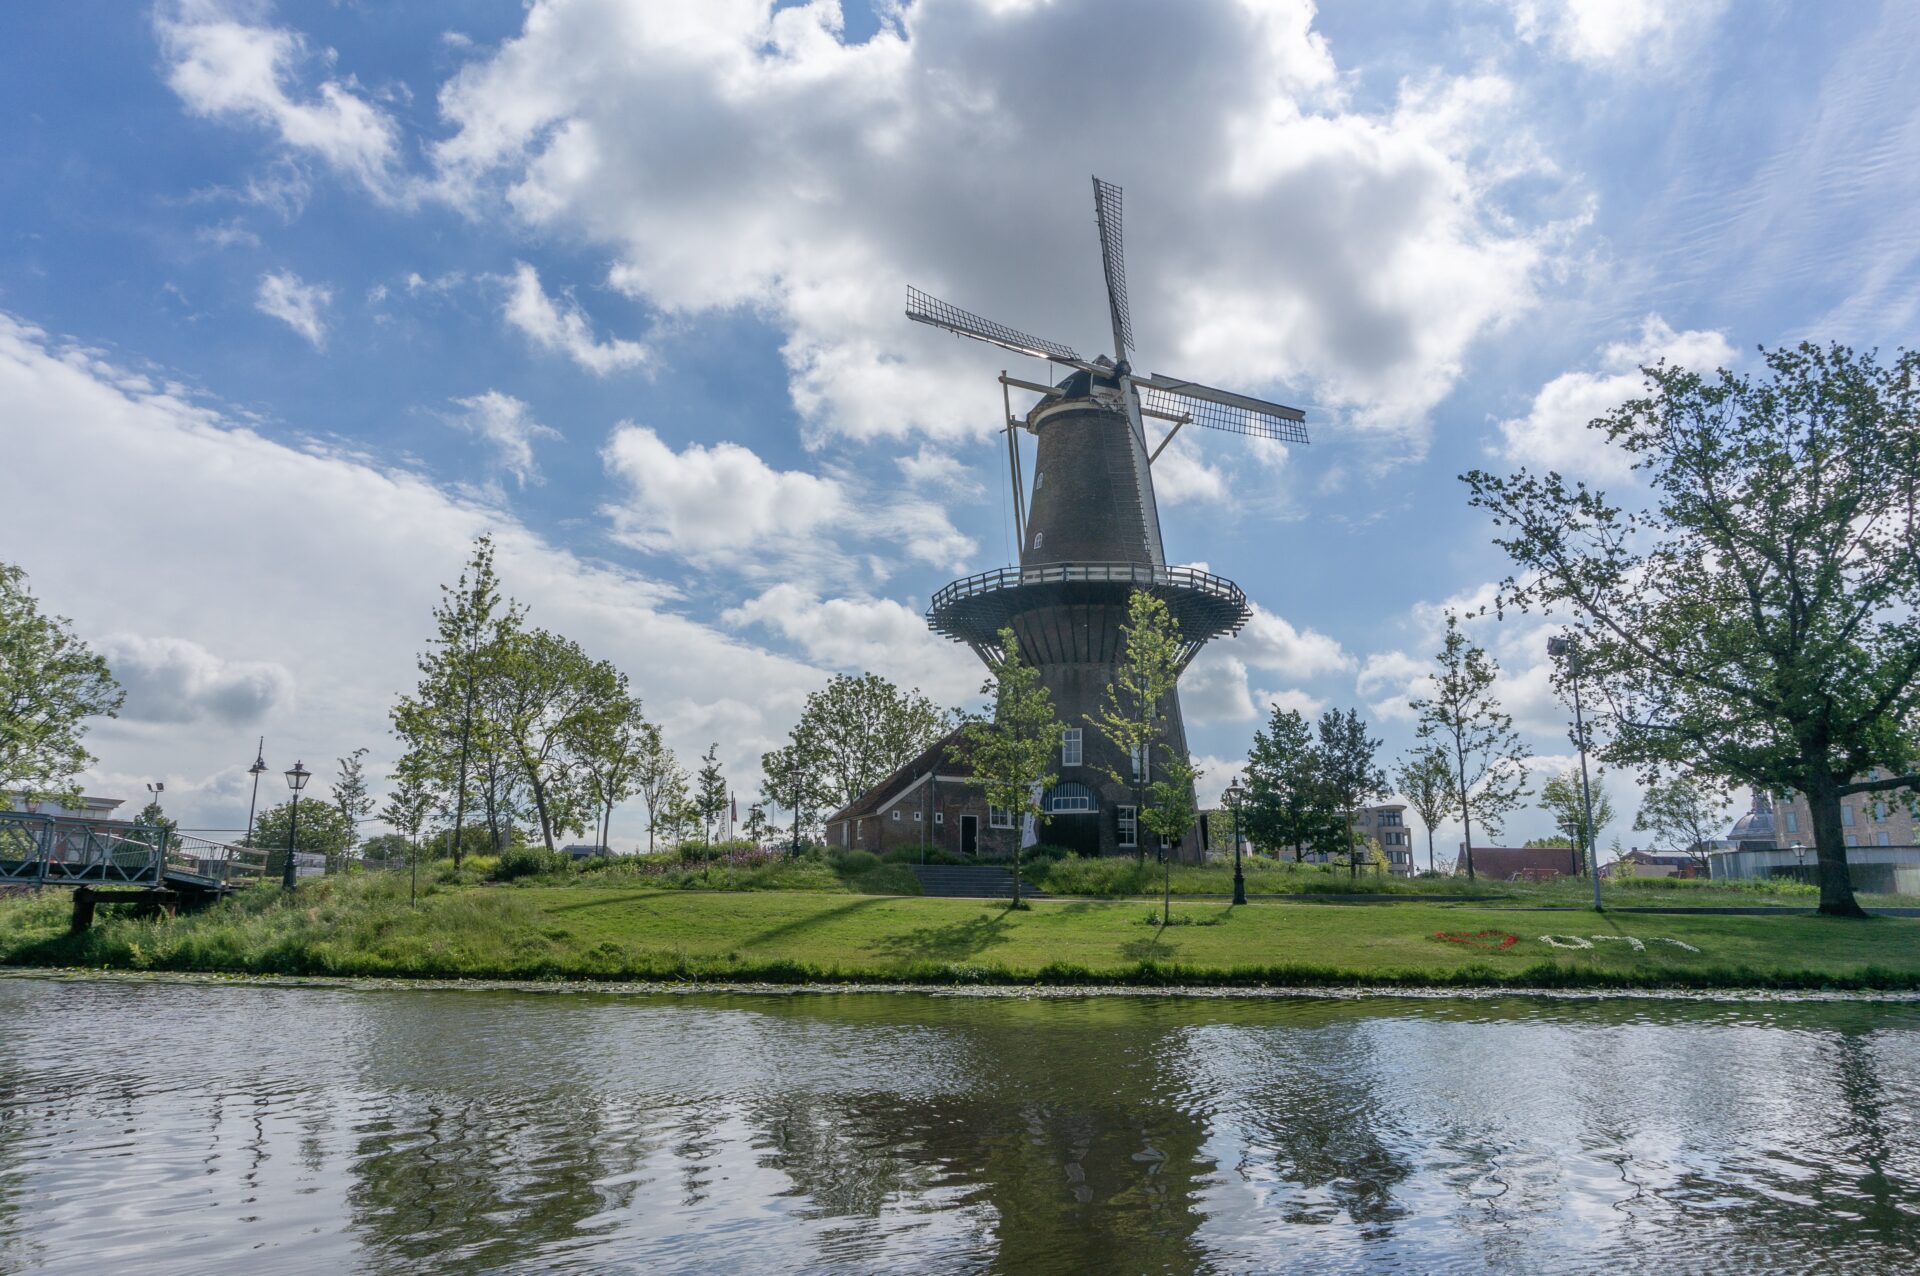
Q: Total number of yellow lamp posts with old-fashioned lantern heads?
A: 0